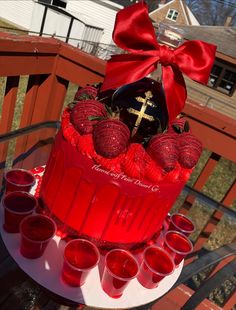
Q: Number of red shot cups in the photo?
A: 8